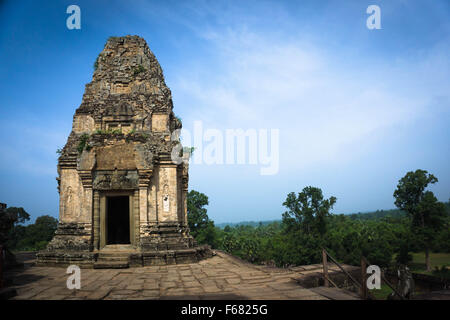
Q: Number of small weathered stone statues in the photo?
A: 1